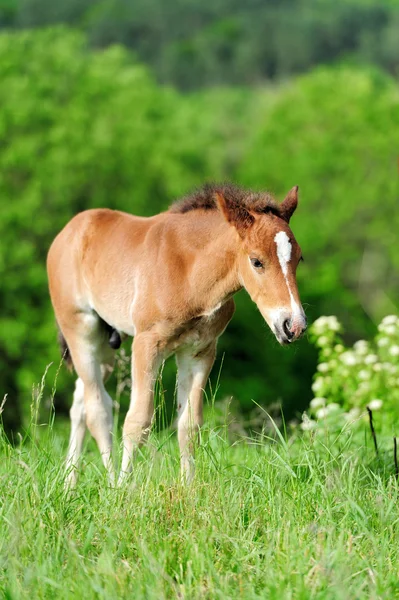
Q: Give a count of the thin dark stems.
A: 2